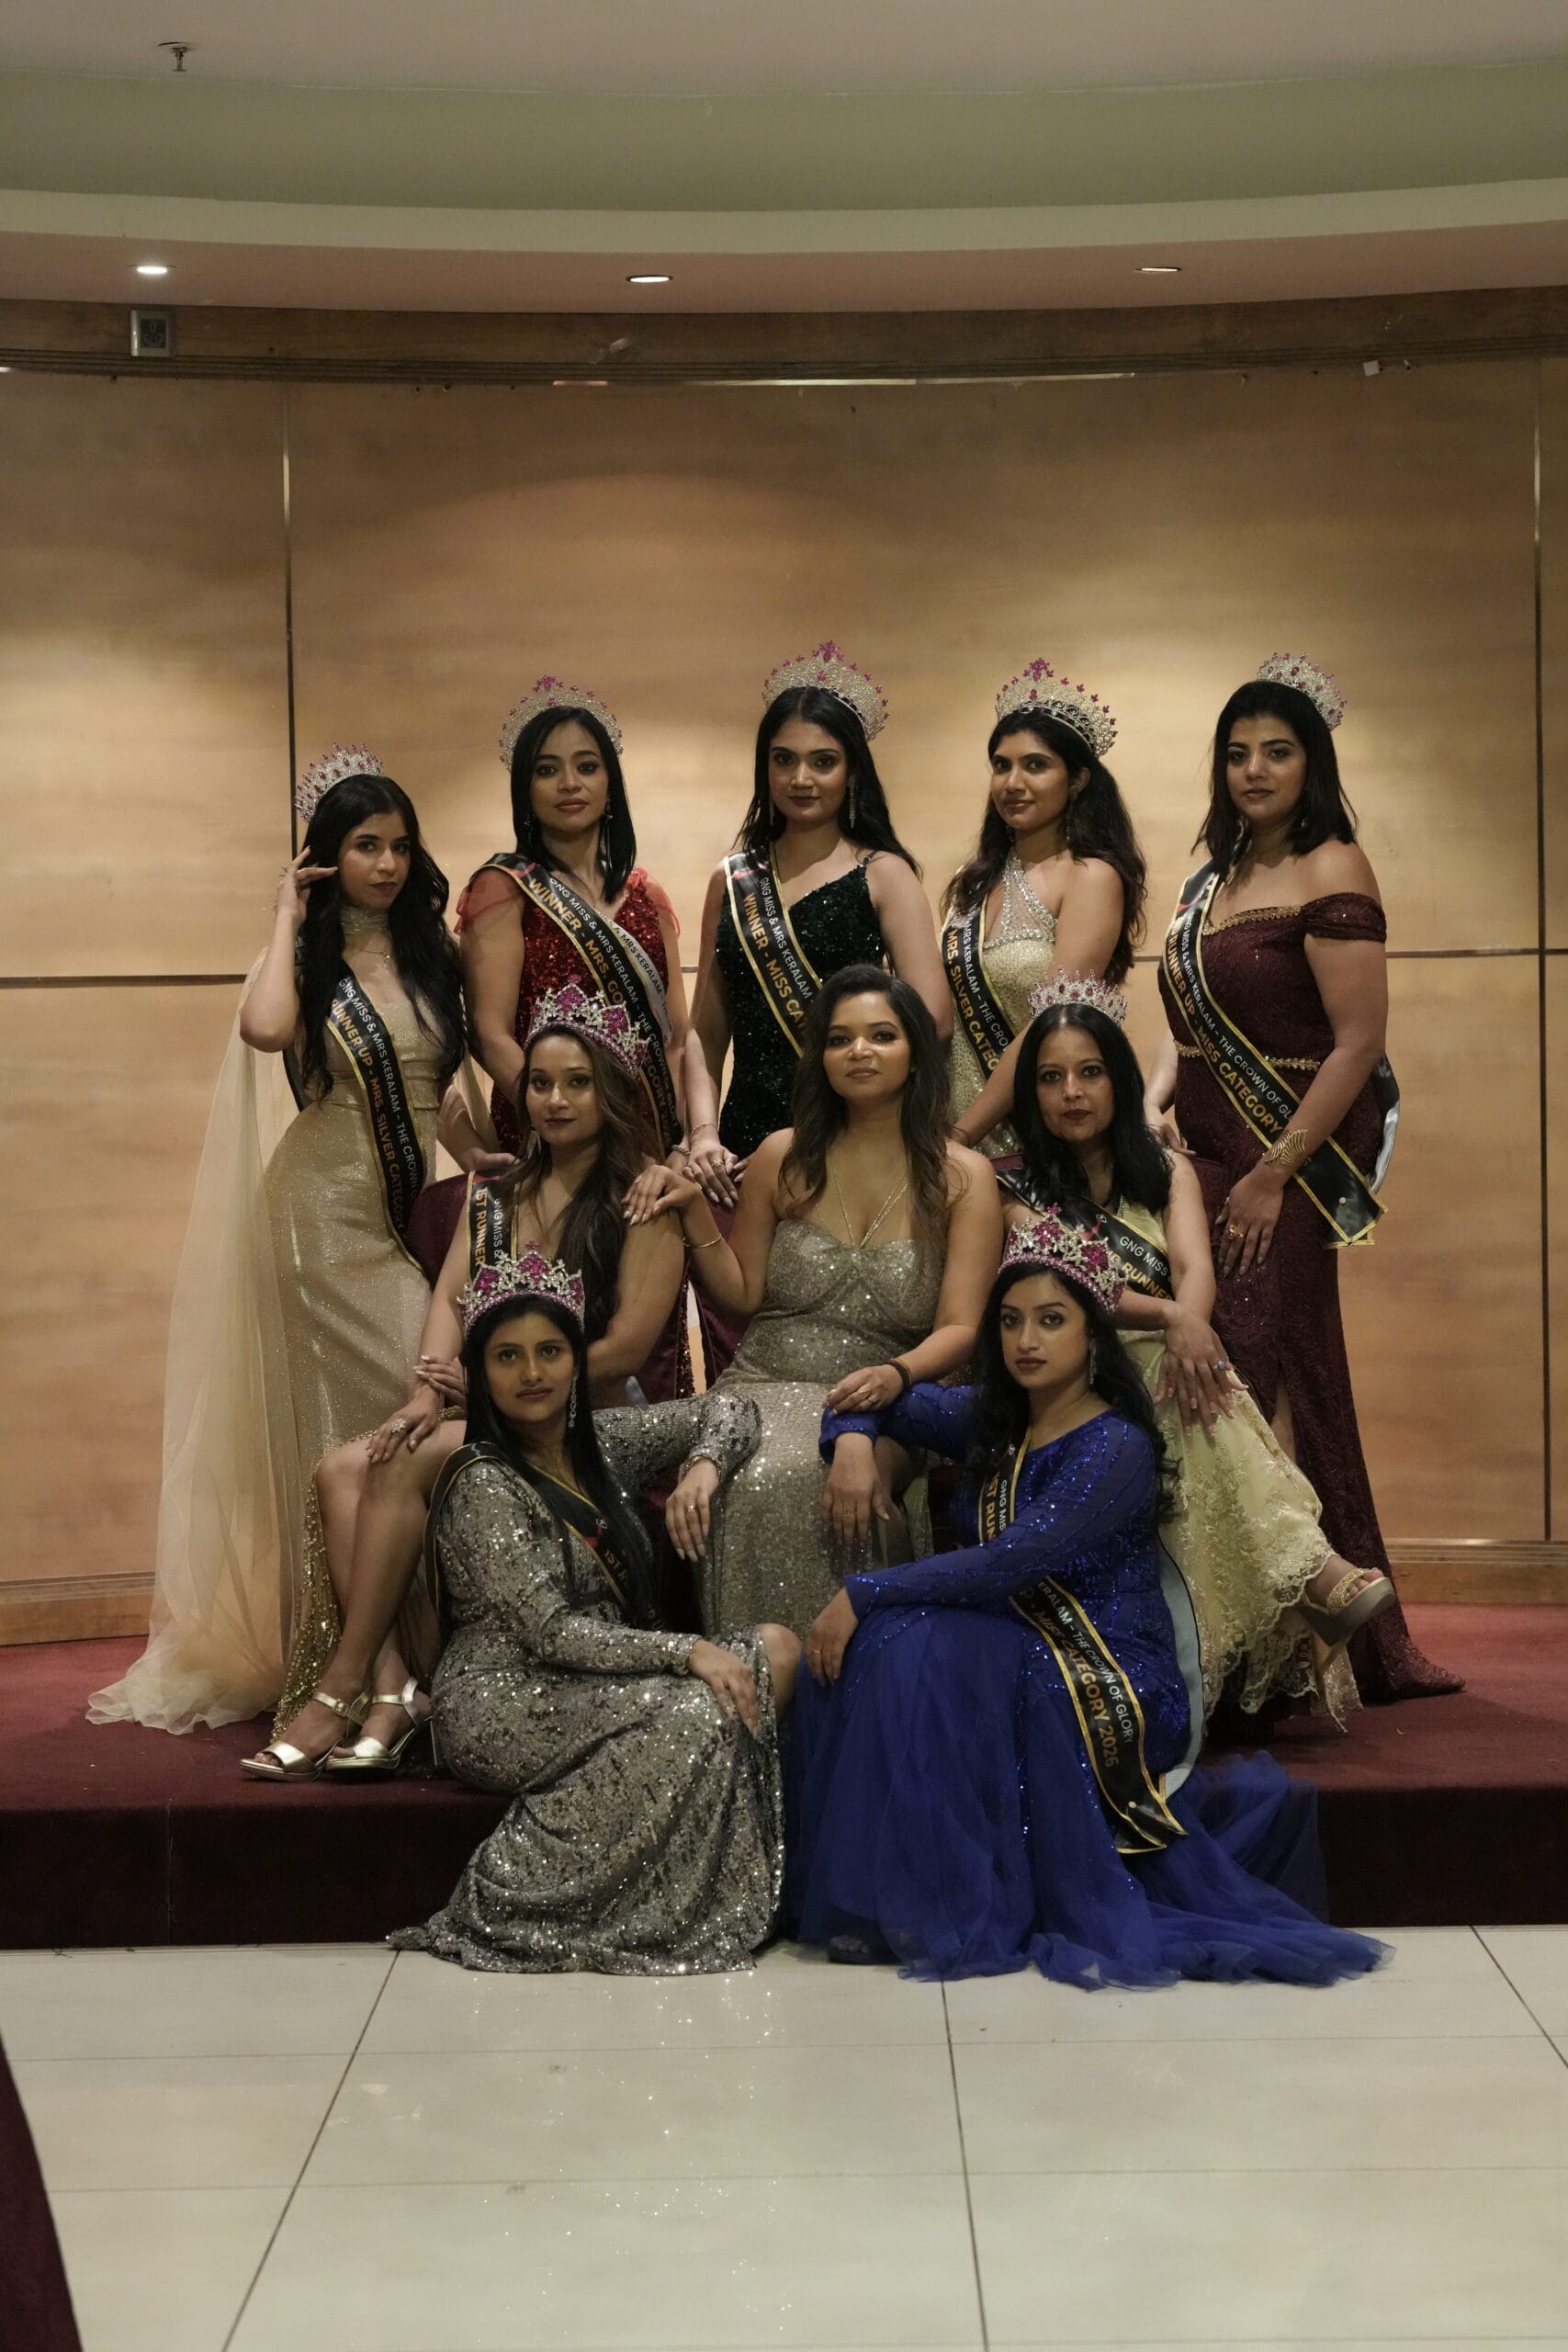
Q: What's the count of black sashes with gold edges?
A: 9